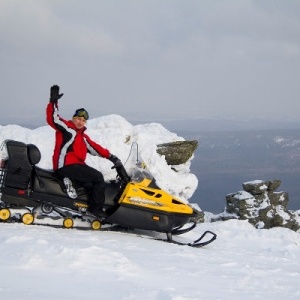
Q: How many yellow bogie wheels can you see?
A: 4